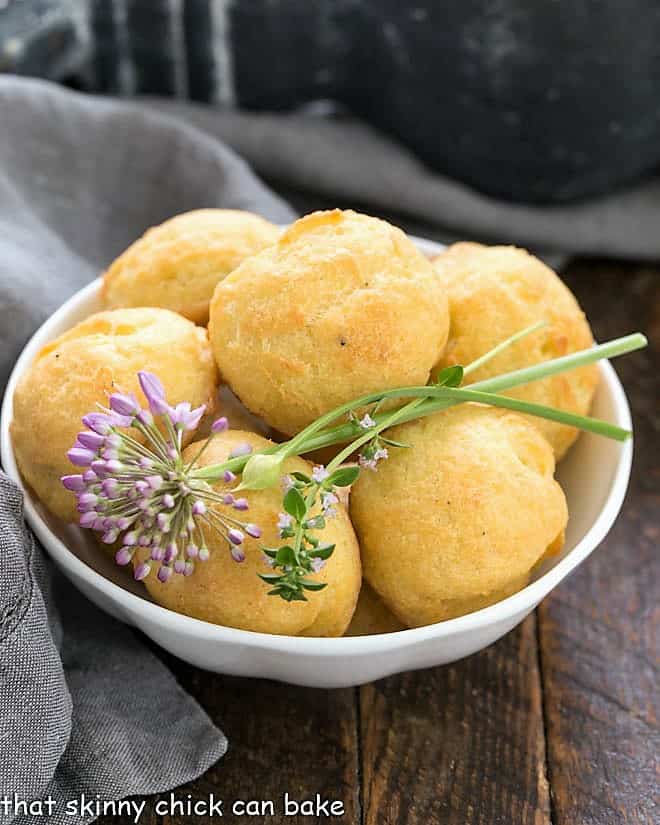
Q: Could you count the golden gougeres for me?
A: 6